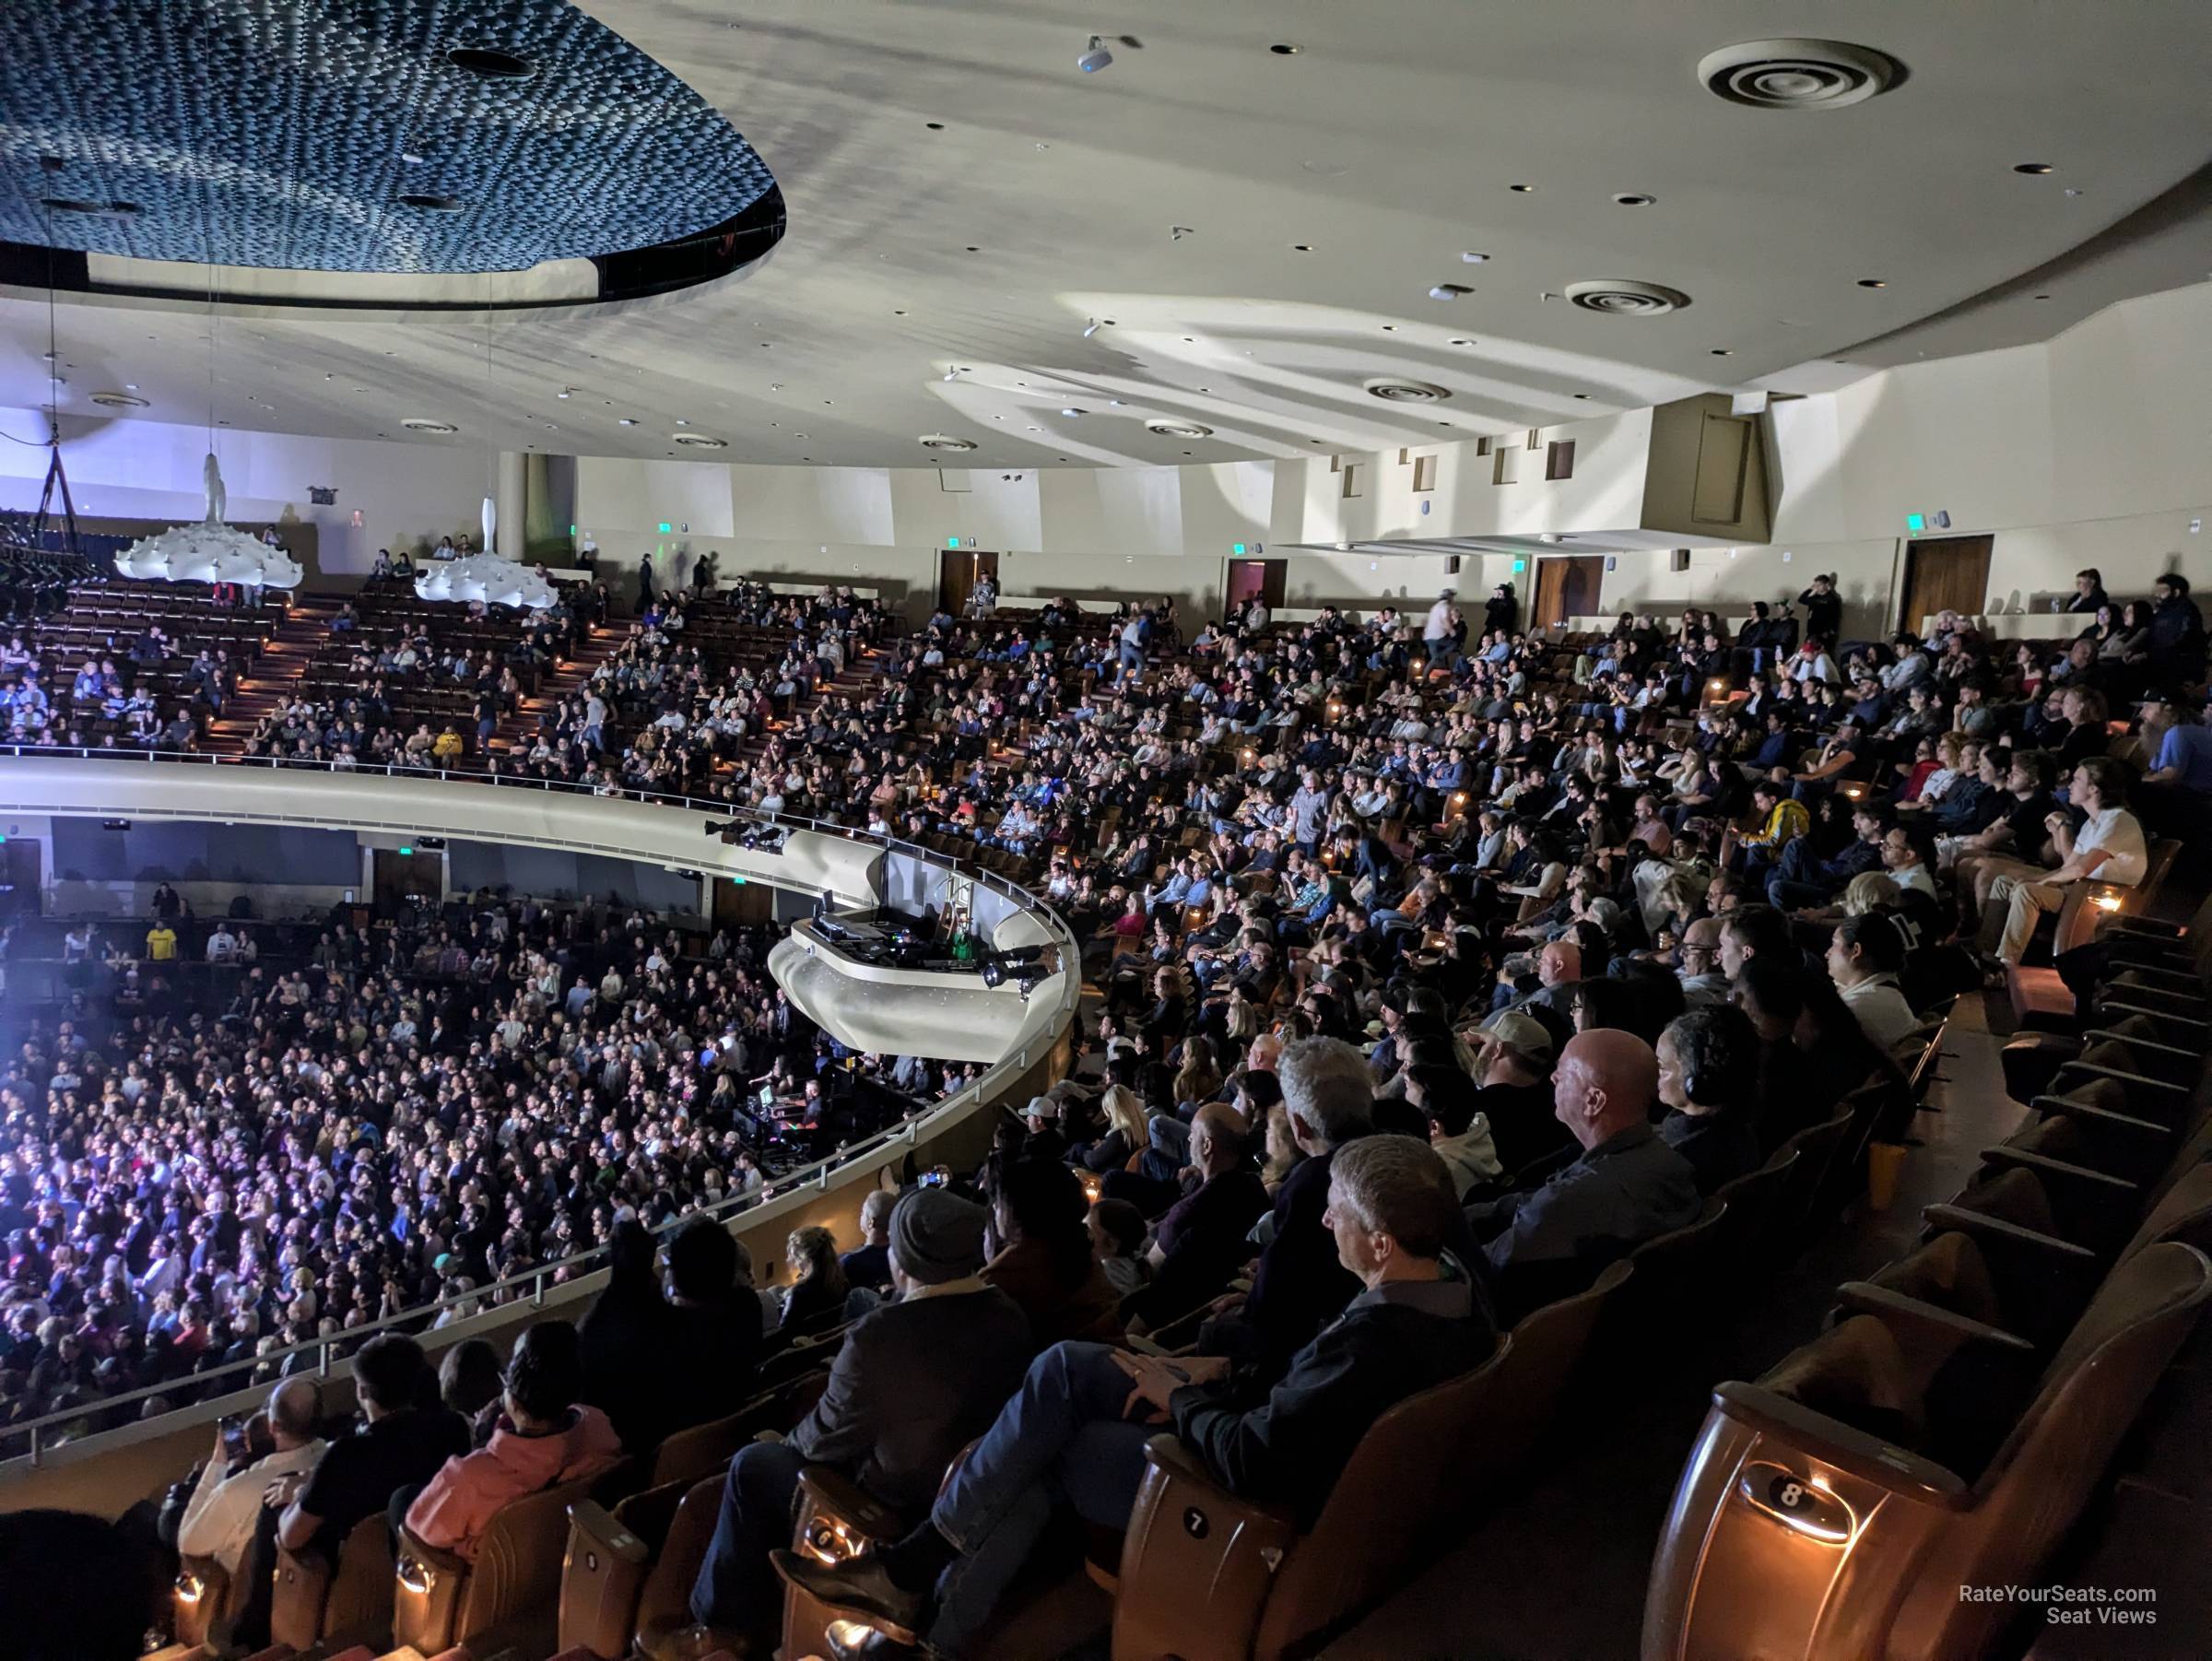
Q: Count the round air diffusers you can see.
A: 8